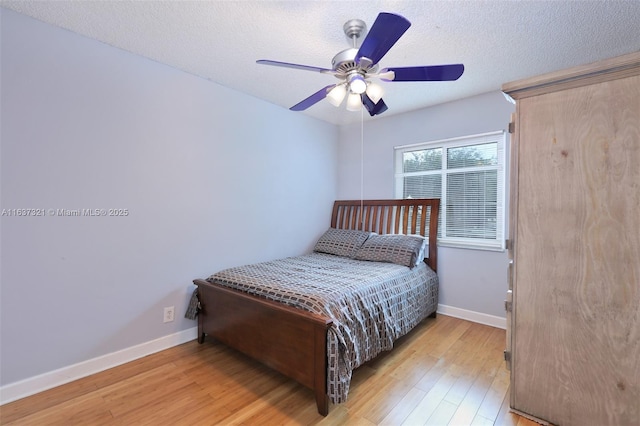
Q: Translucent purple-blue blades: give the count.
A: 5